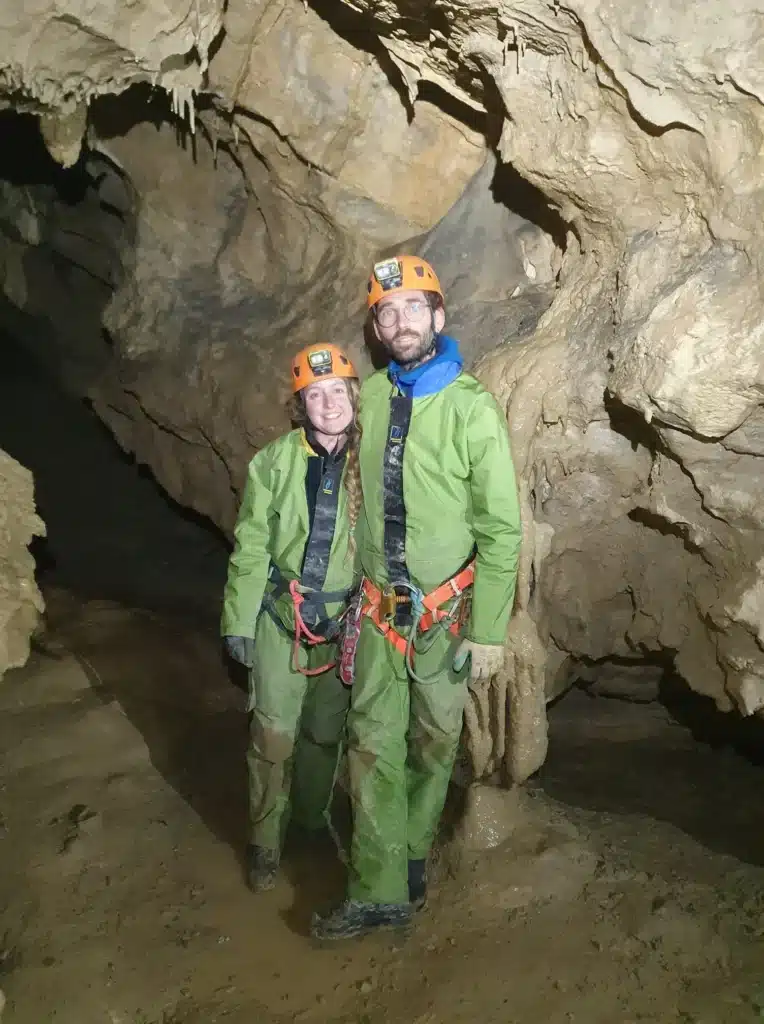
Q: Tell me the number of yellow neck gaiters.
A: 0